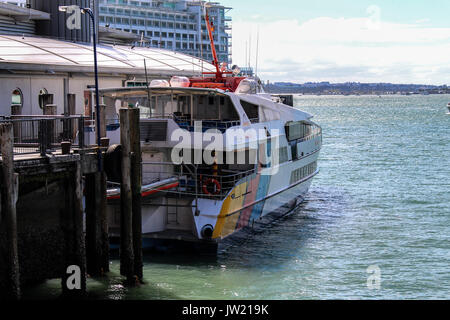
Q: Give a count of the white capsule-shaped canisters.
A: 2